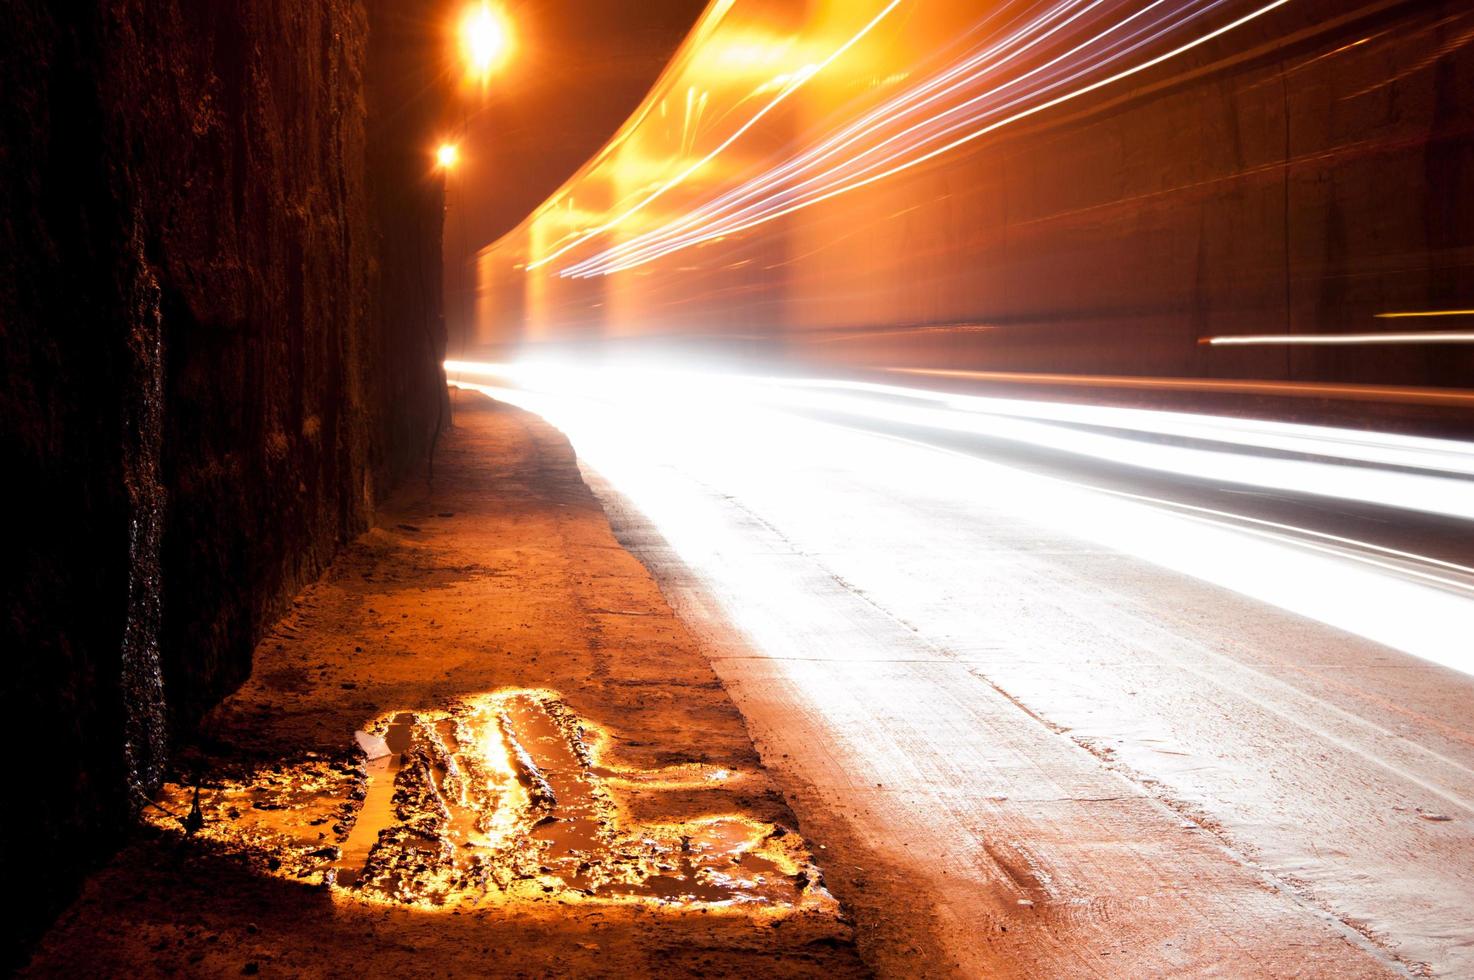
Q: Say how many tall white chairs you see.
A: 0